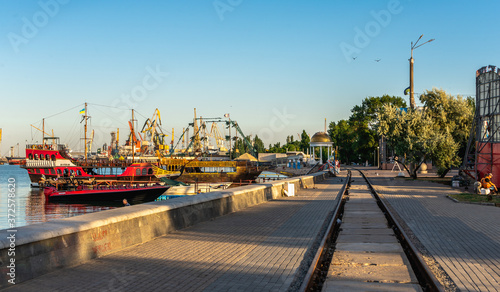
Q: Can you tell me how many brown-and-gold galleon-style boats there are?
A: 1